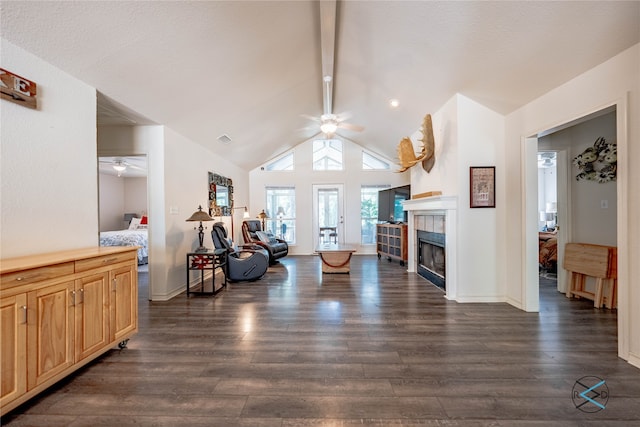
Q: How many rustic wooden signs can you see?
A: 1